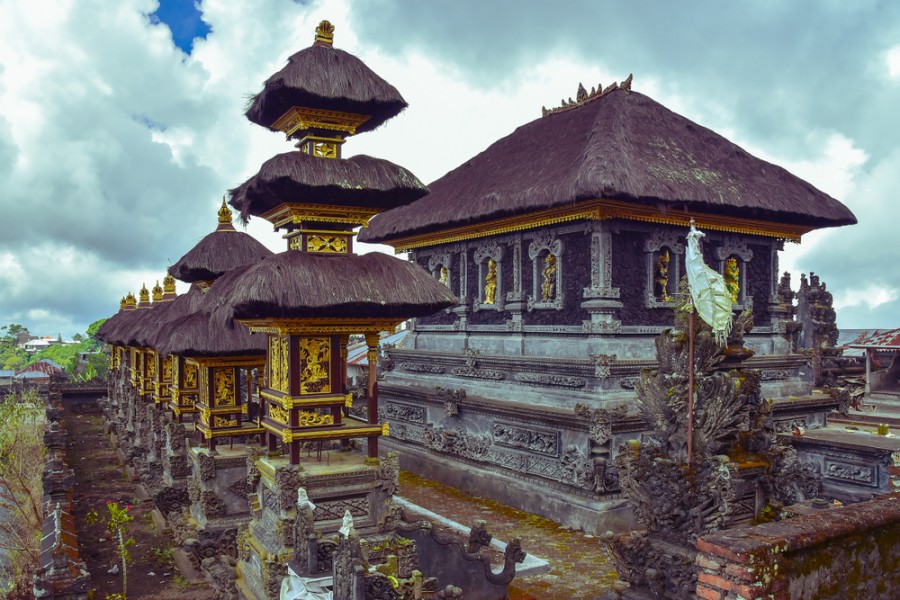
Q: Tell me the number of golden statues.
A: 5